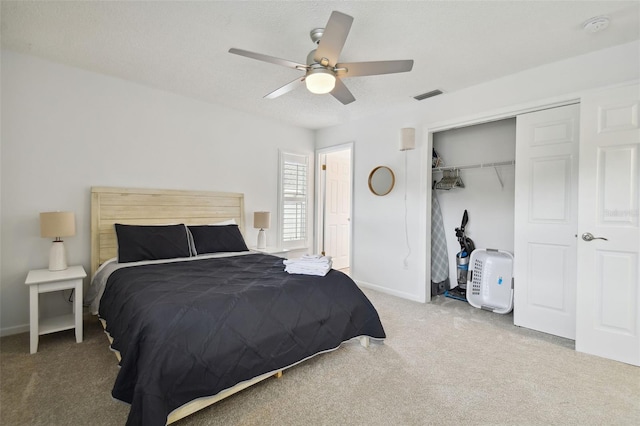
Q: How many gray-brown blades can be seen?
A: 5